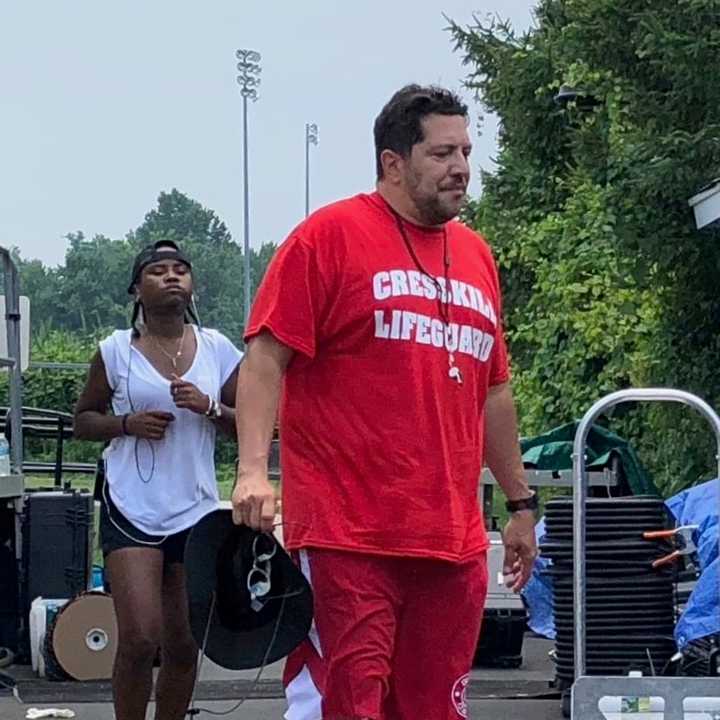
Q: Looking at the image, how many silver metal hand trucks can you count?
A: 1